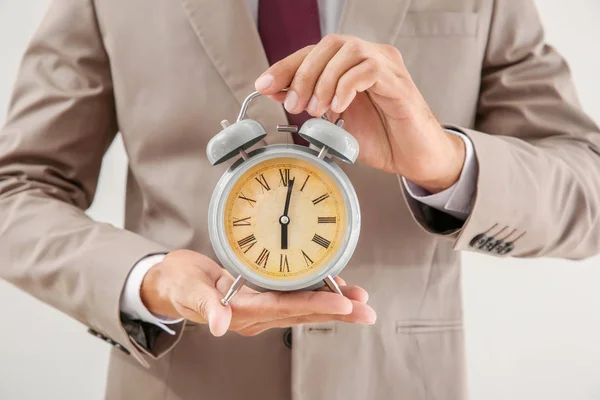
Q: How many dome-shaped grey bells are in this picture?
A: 2